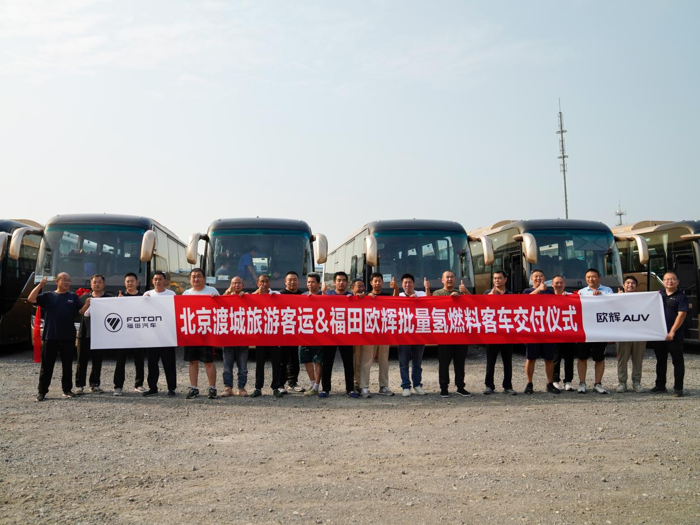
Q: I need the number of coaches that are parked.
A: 6